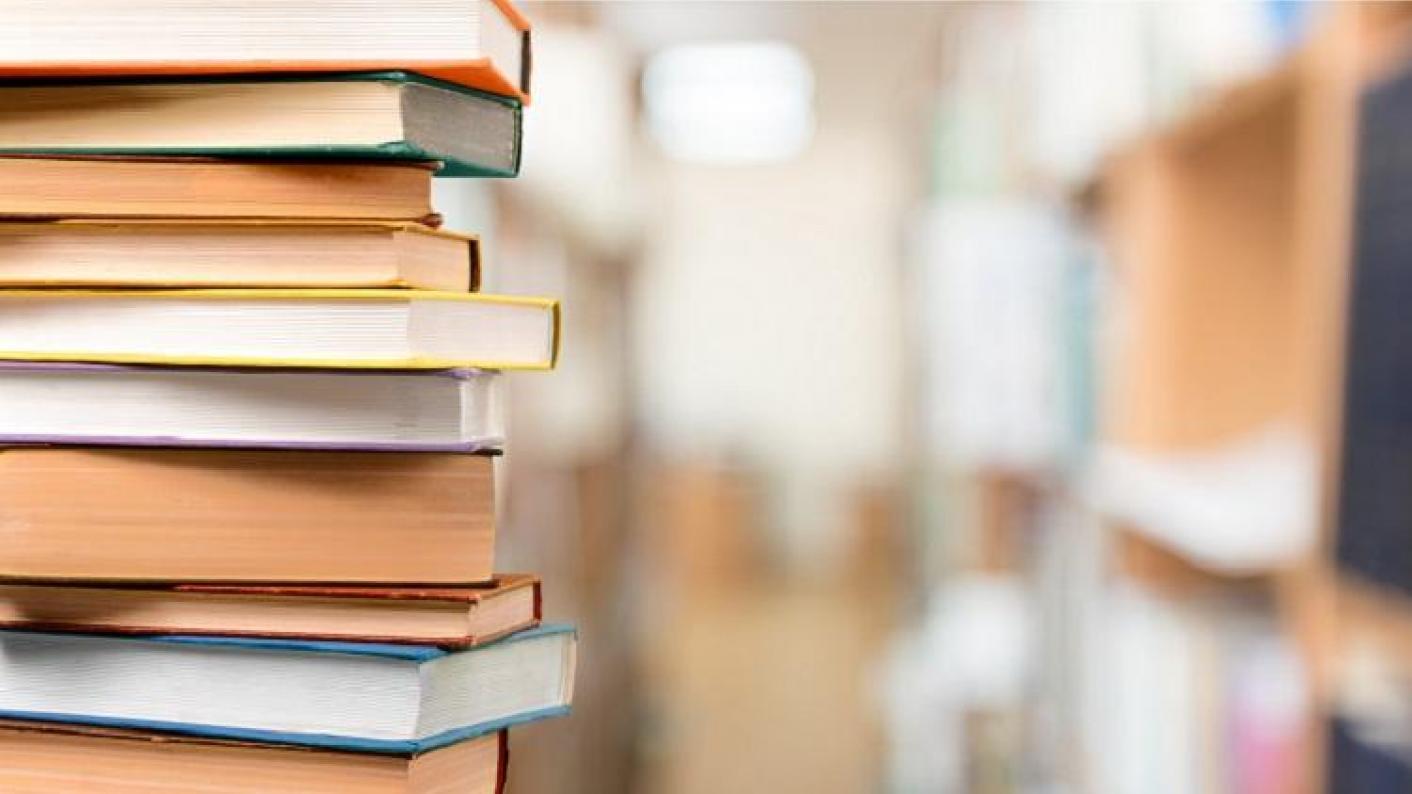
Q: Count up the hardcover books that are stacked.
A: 10